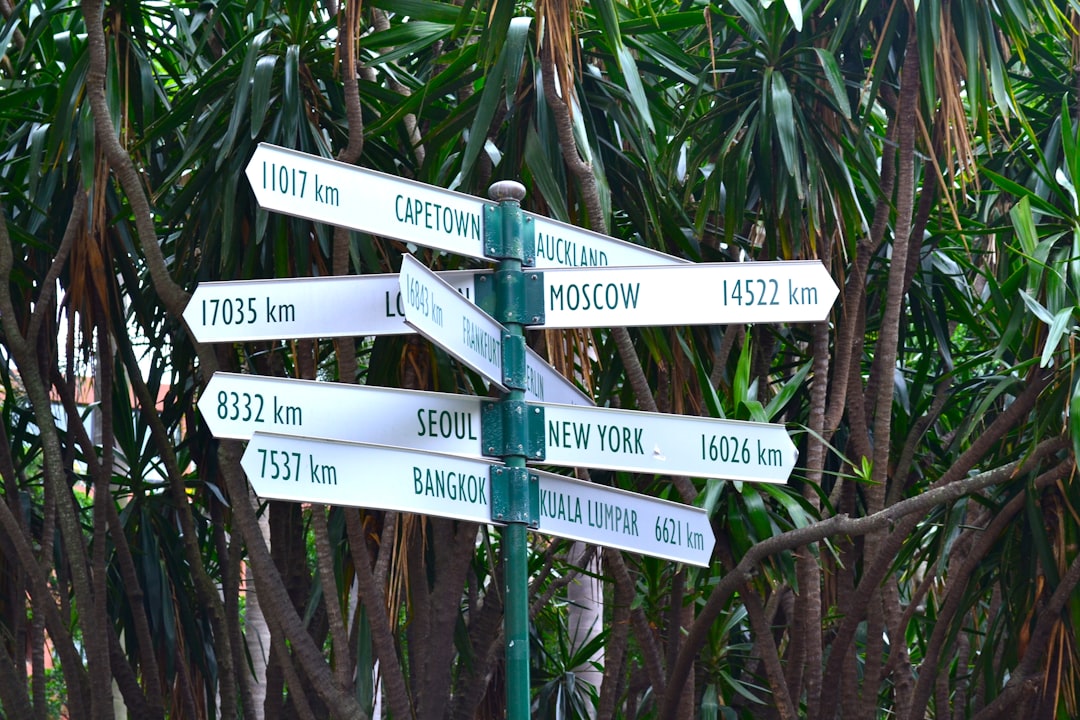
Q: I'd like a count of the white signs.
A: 10